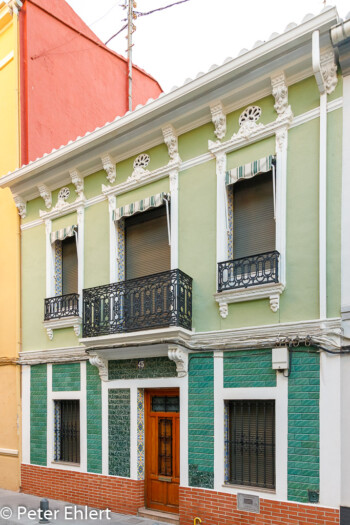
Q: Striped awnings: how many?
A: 3